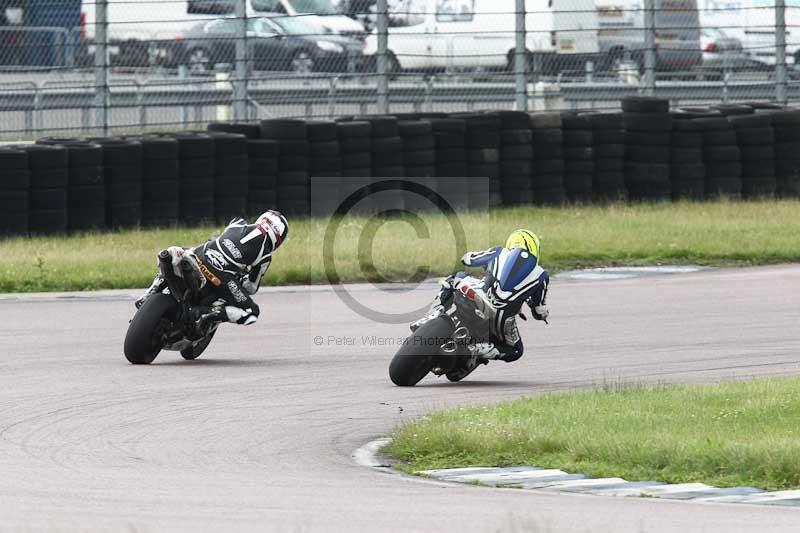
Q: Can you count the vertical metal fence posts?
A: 6